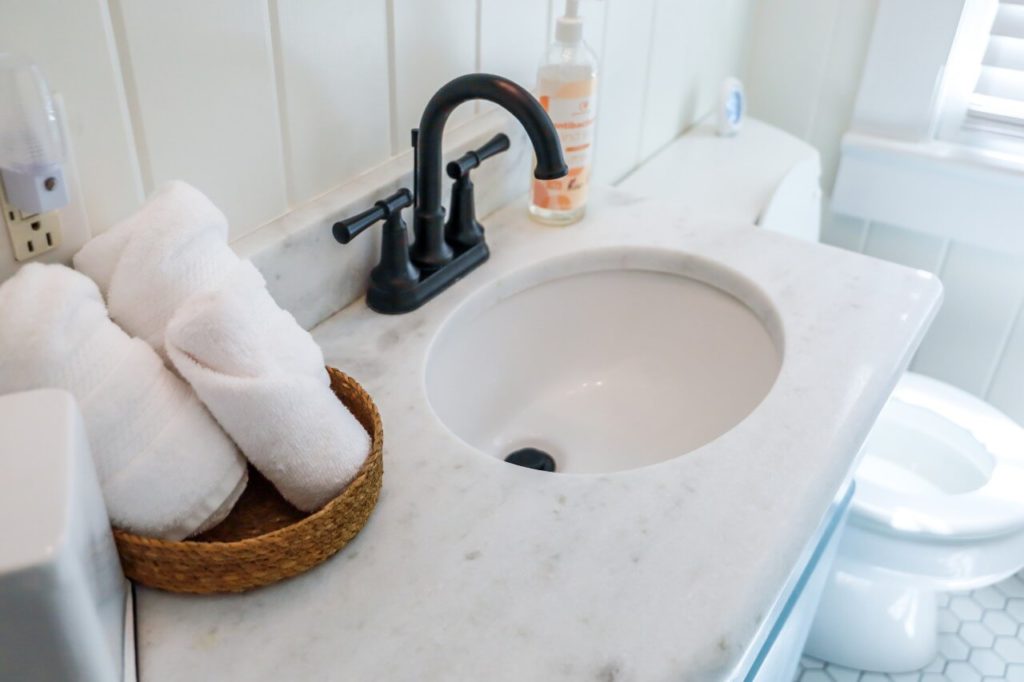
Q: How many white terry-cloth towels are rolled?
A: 3